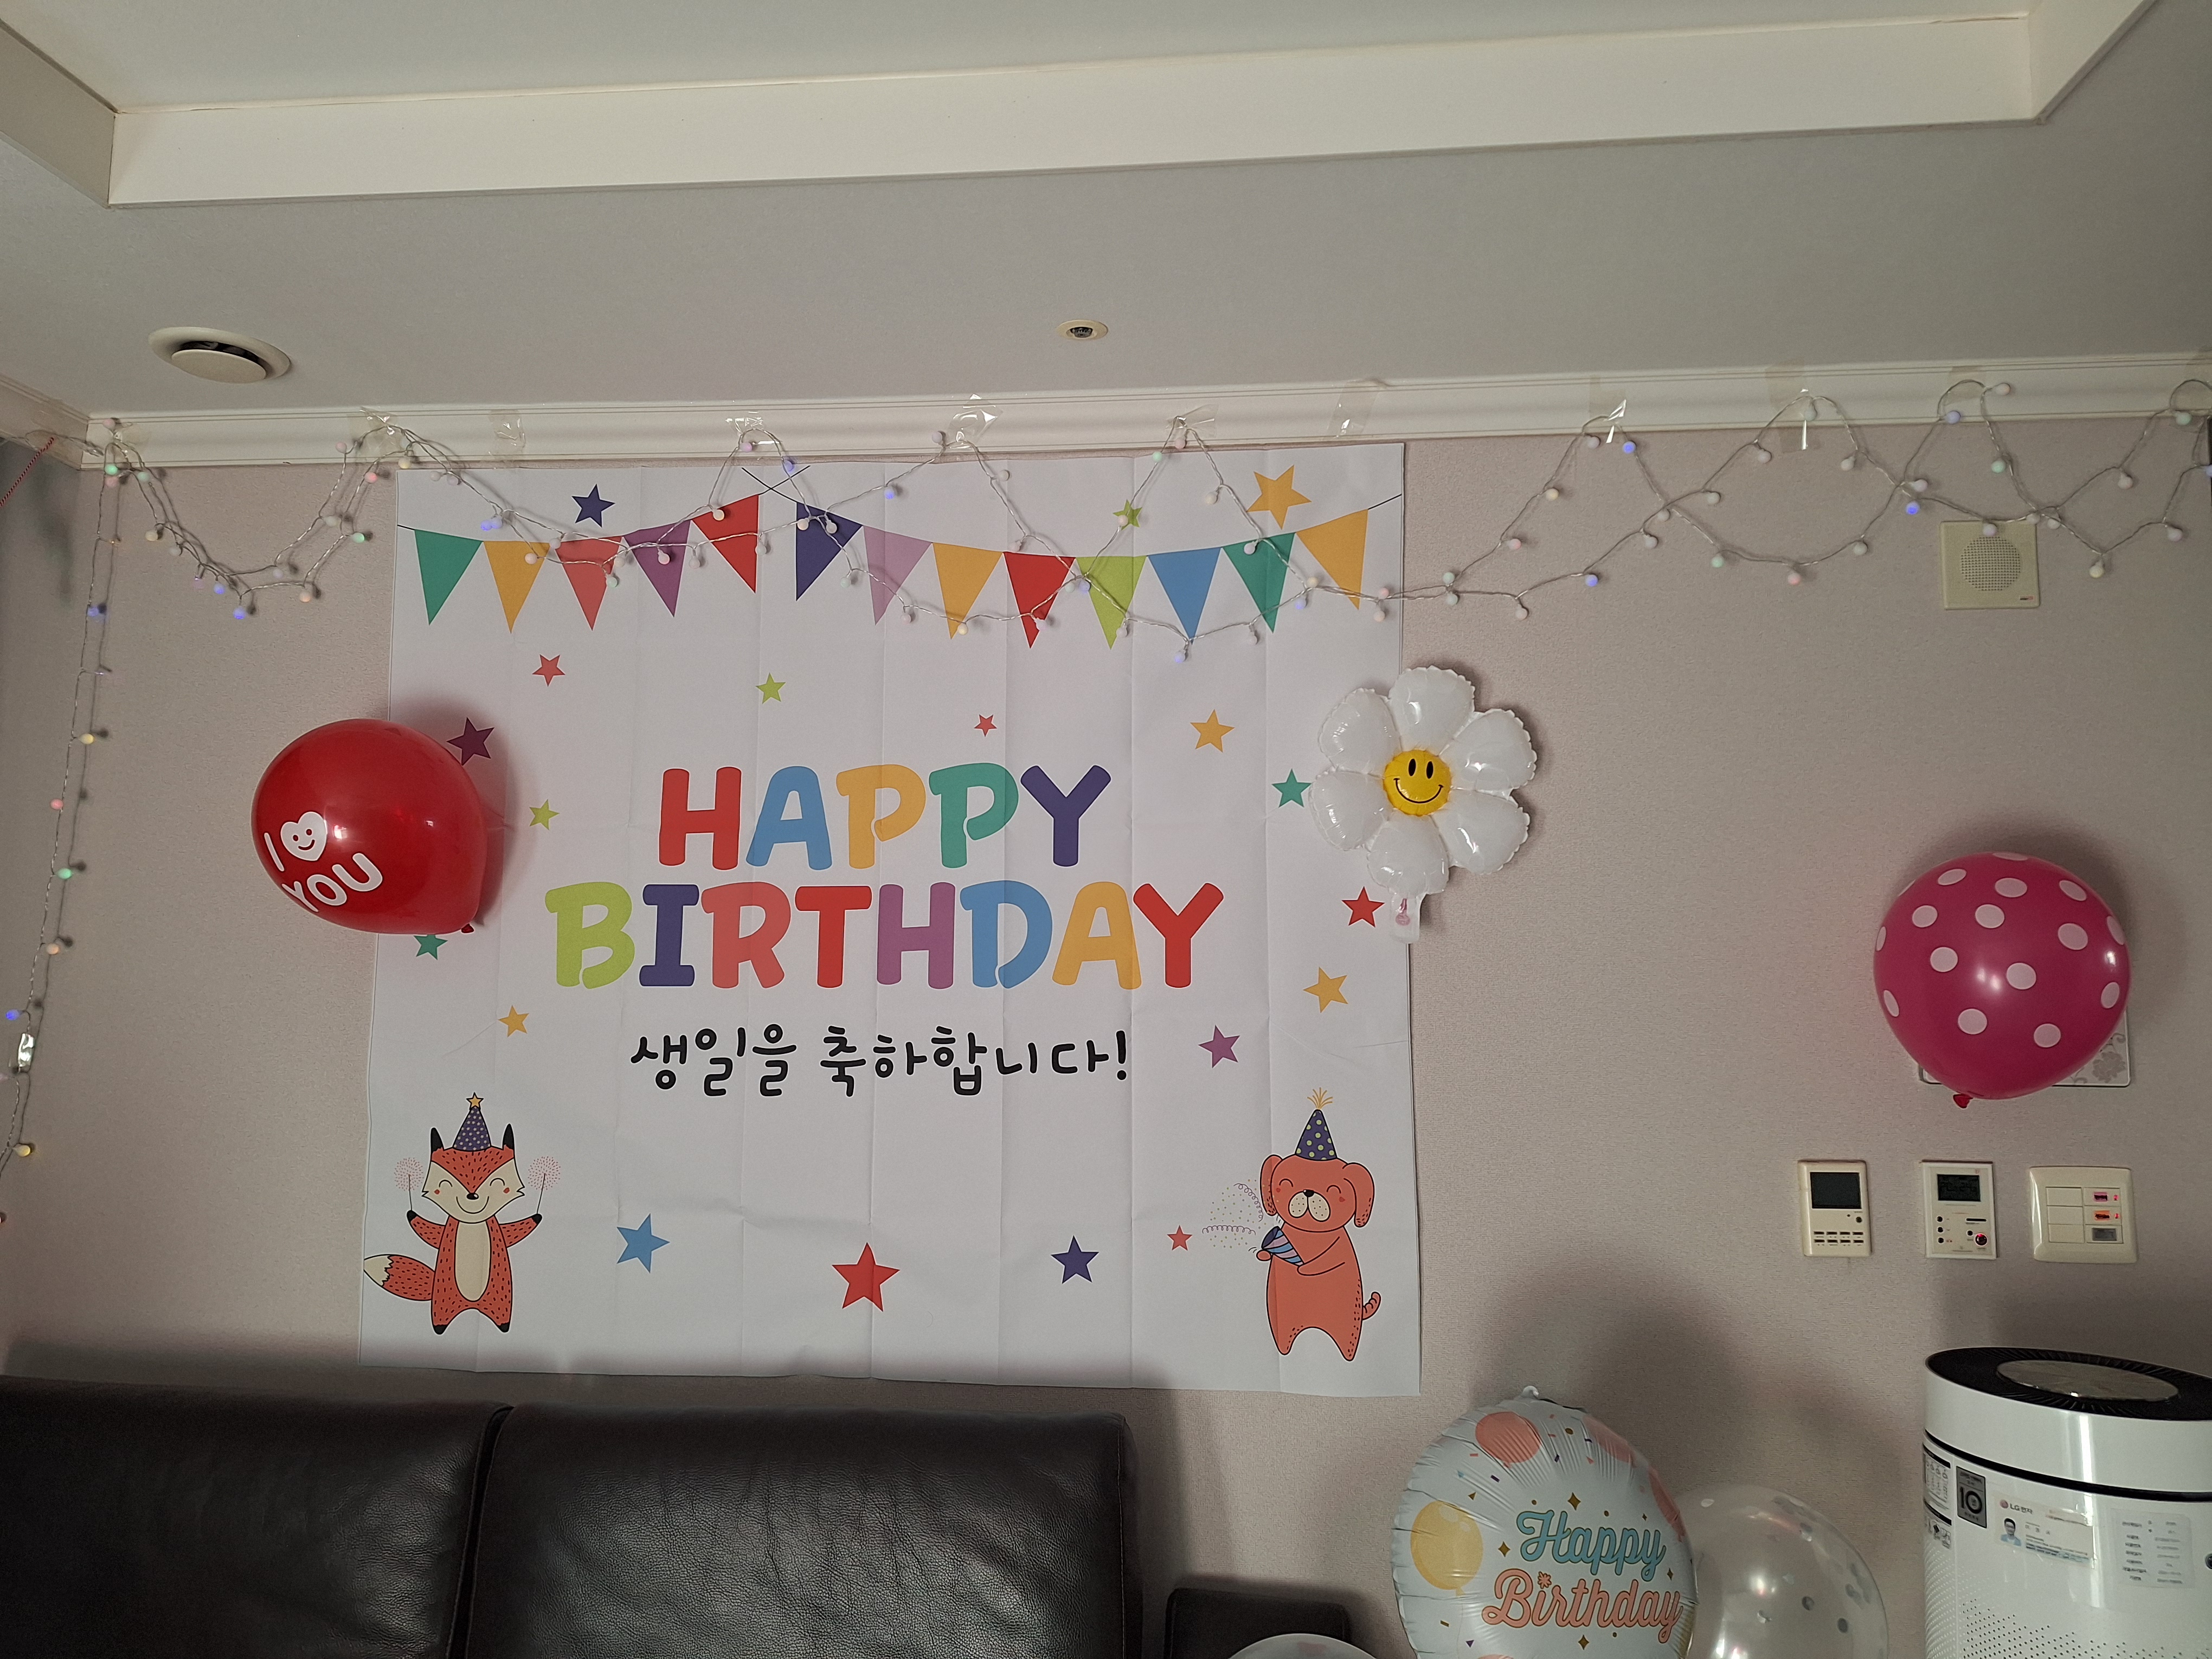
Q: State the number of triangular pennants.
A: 13